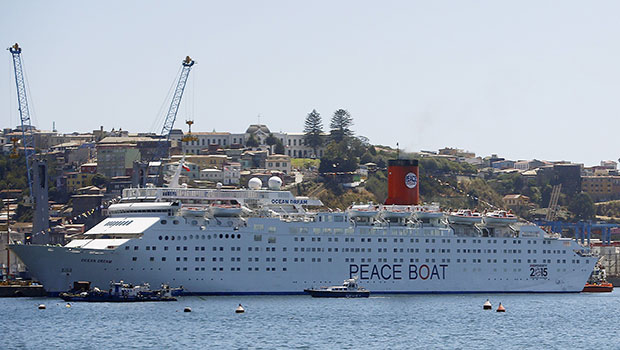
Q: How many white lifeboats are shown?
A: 7